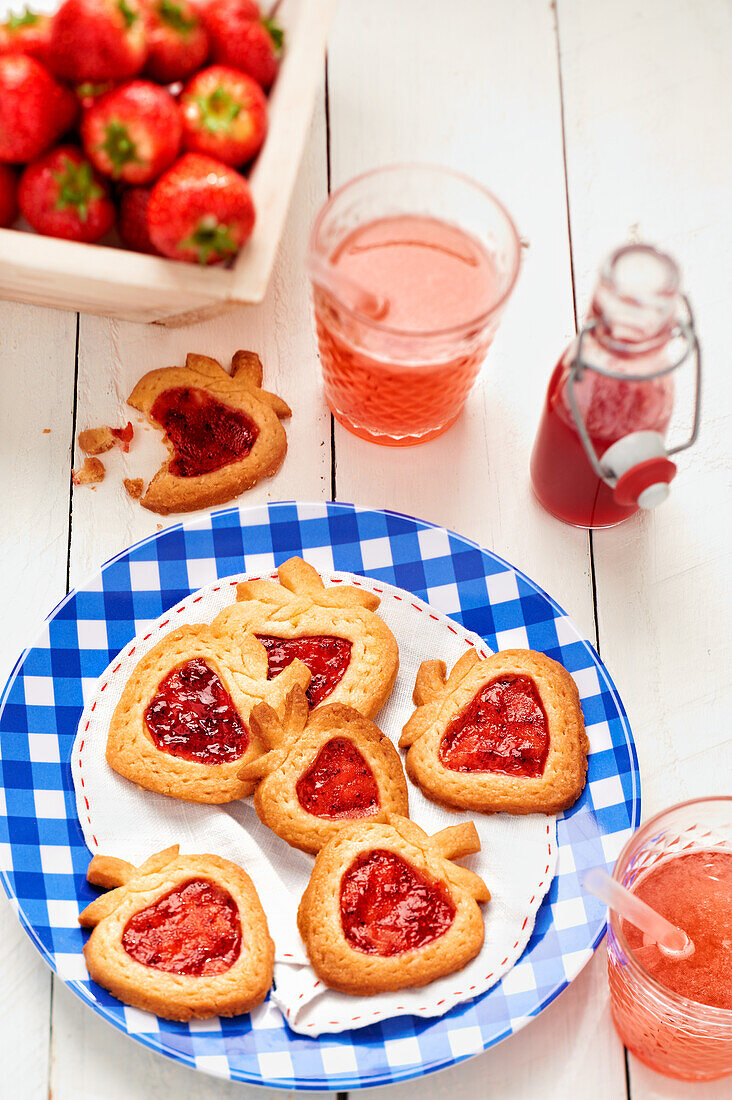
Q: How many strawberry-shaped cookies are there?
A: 7